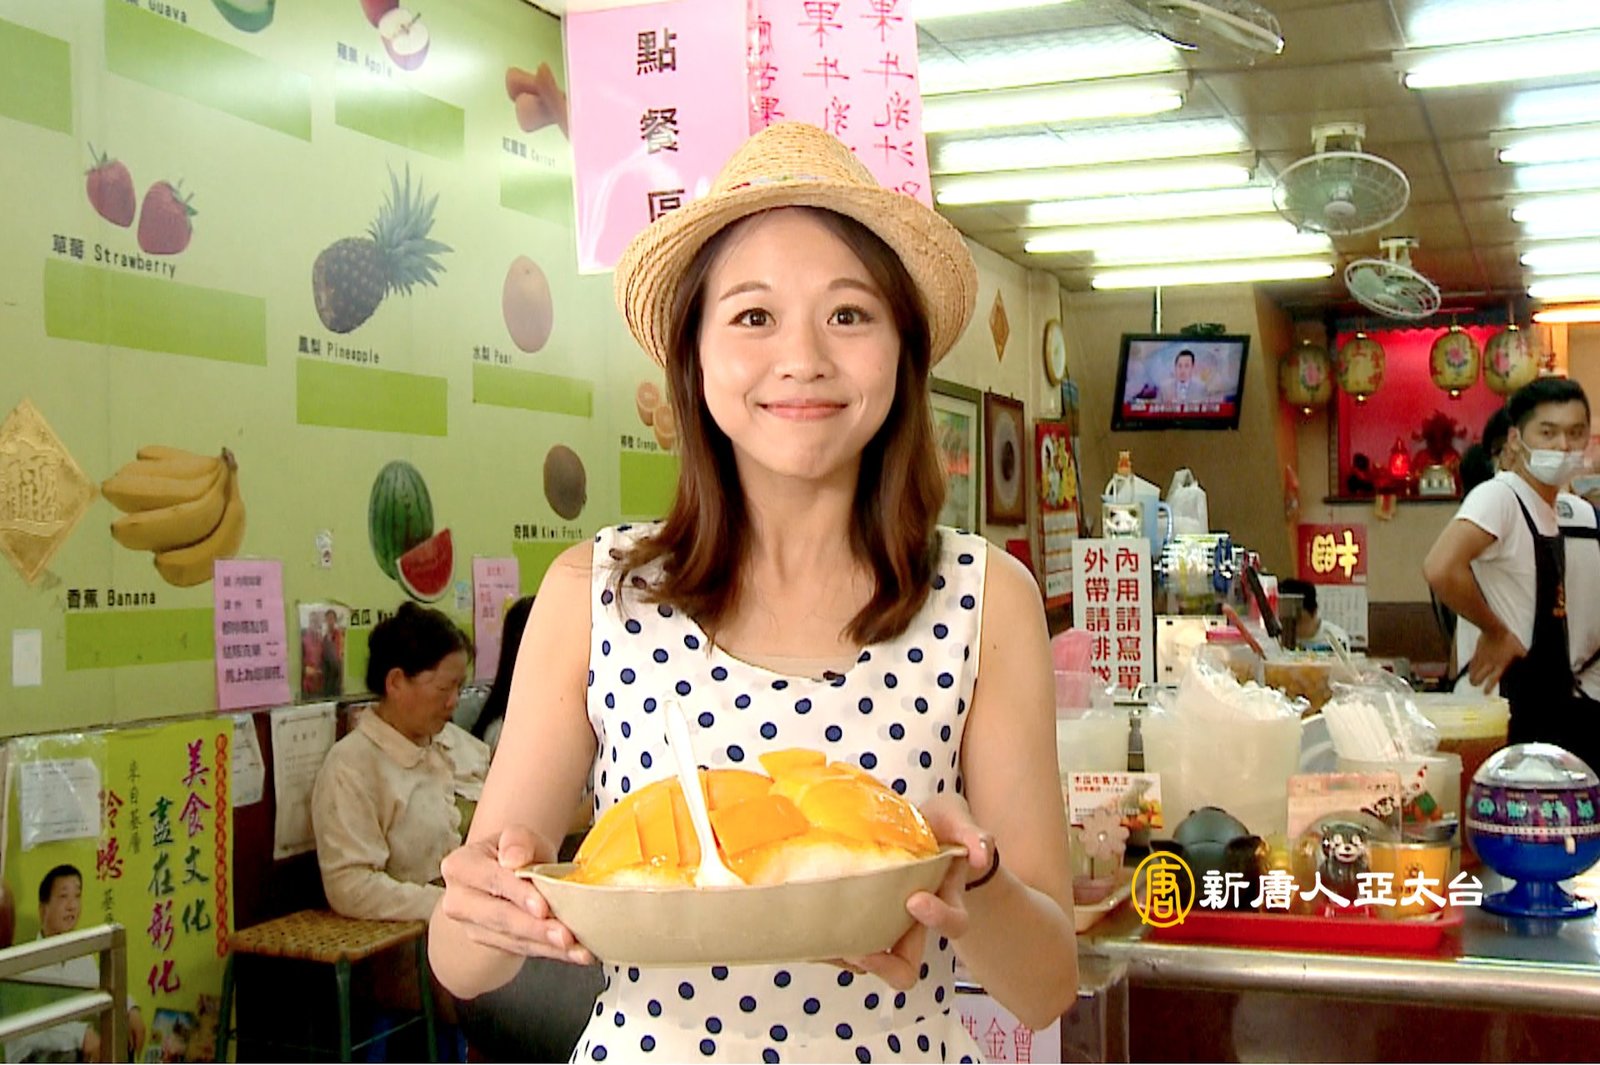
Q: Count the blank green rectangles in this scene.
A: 11